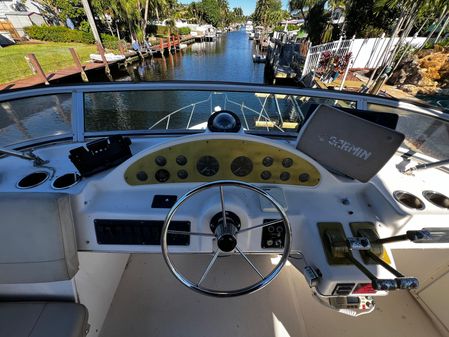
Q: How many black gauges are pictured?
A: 12